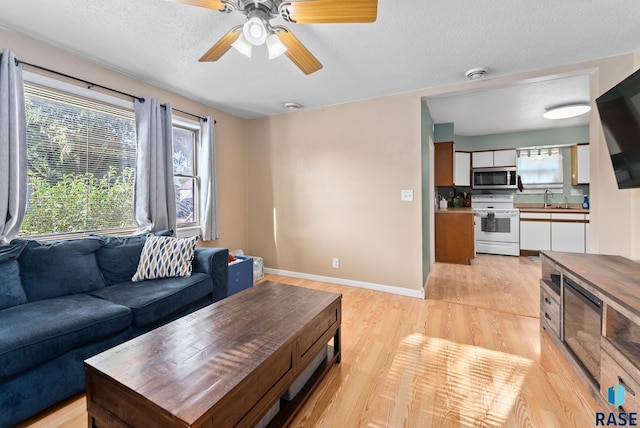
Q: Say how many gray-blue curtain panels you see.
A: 3